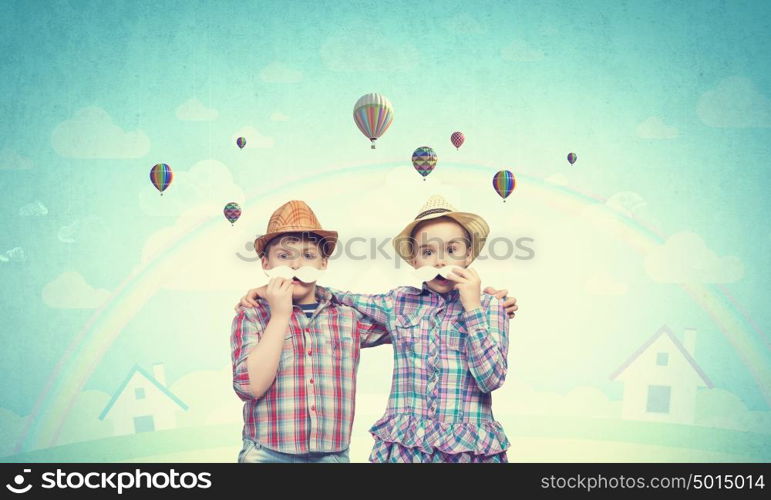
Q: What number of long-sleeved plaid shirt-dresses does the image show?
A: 1